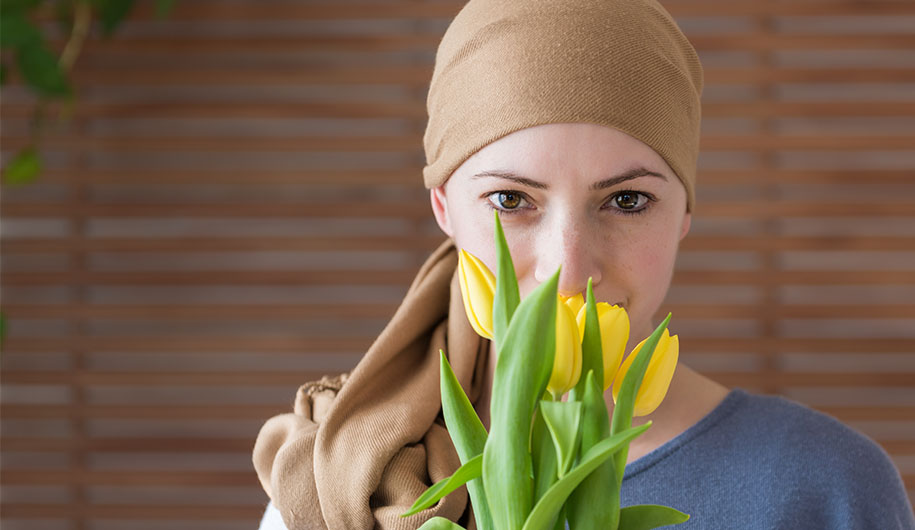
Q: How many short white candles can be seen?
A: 0